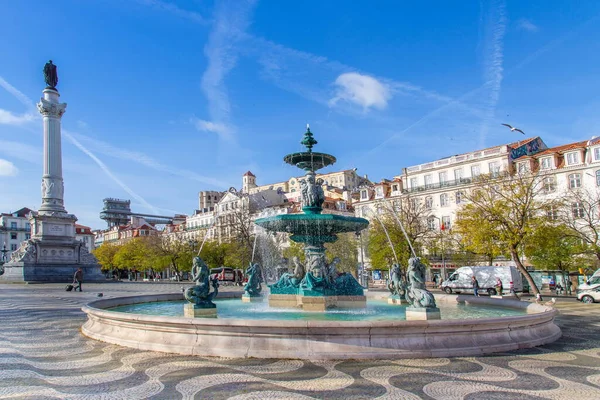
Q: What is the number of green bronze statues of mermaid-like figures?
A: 4